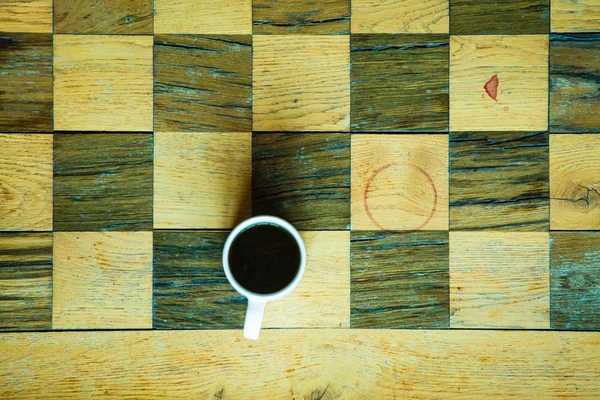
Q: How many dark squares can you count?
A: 14